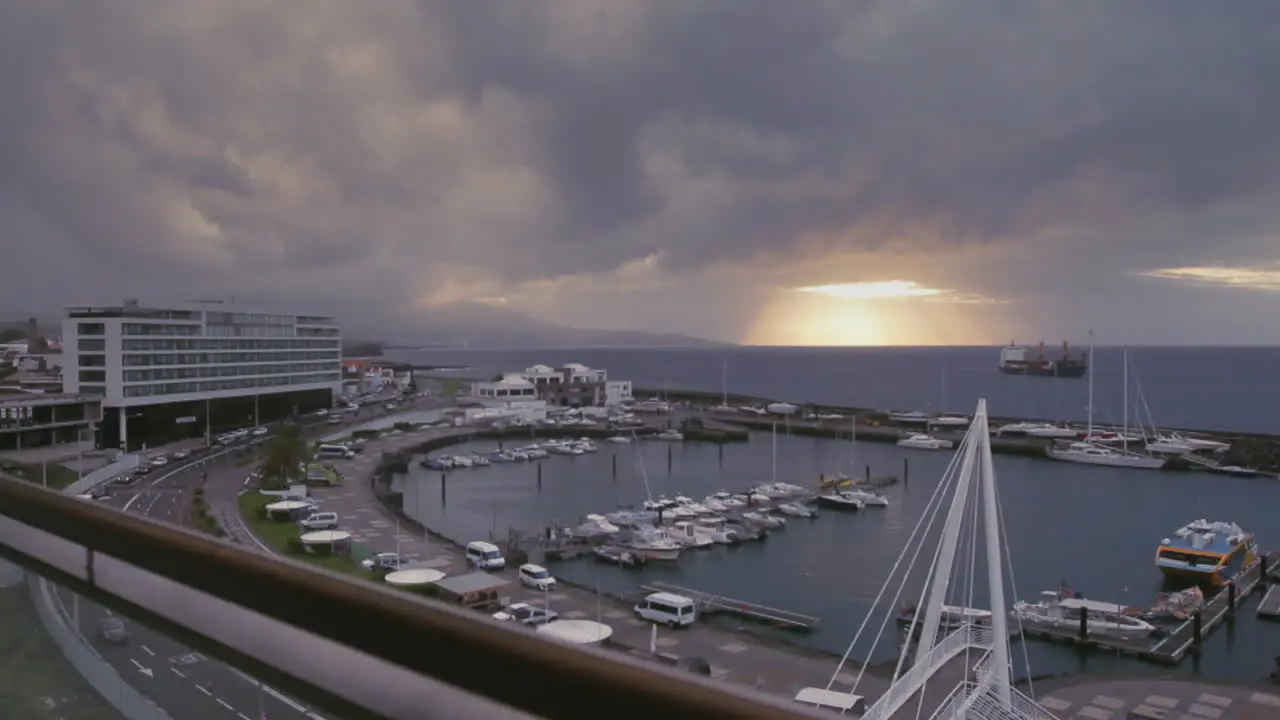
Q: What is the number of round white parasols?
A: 4